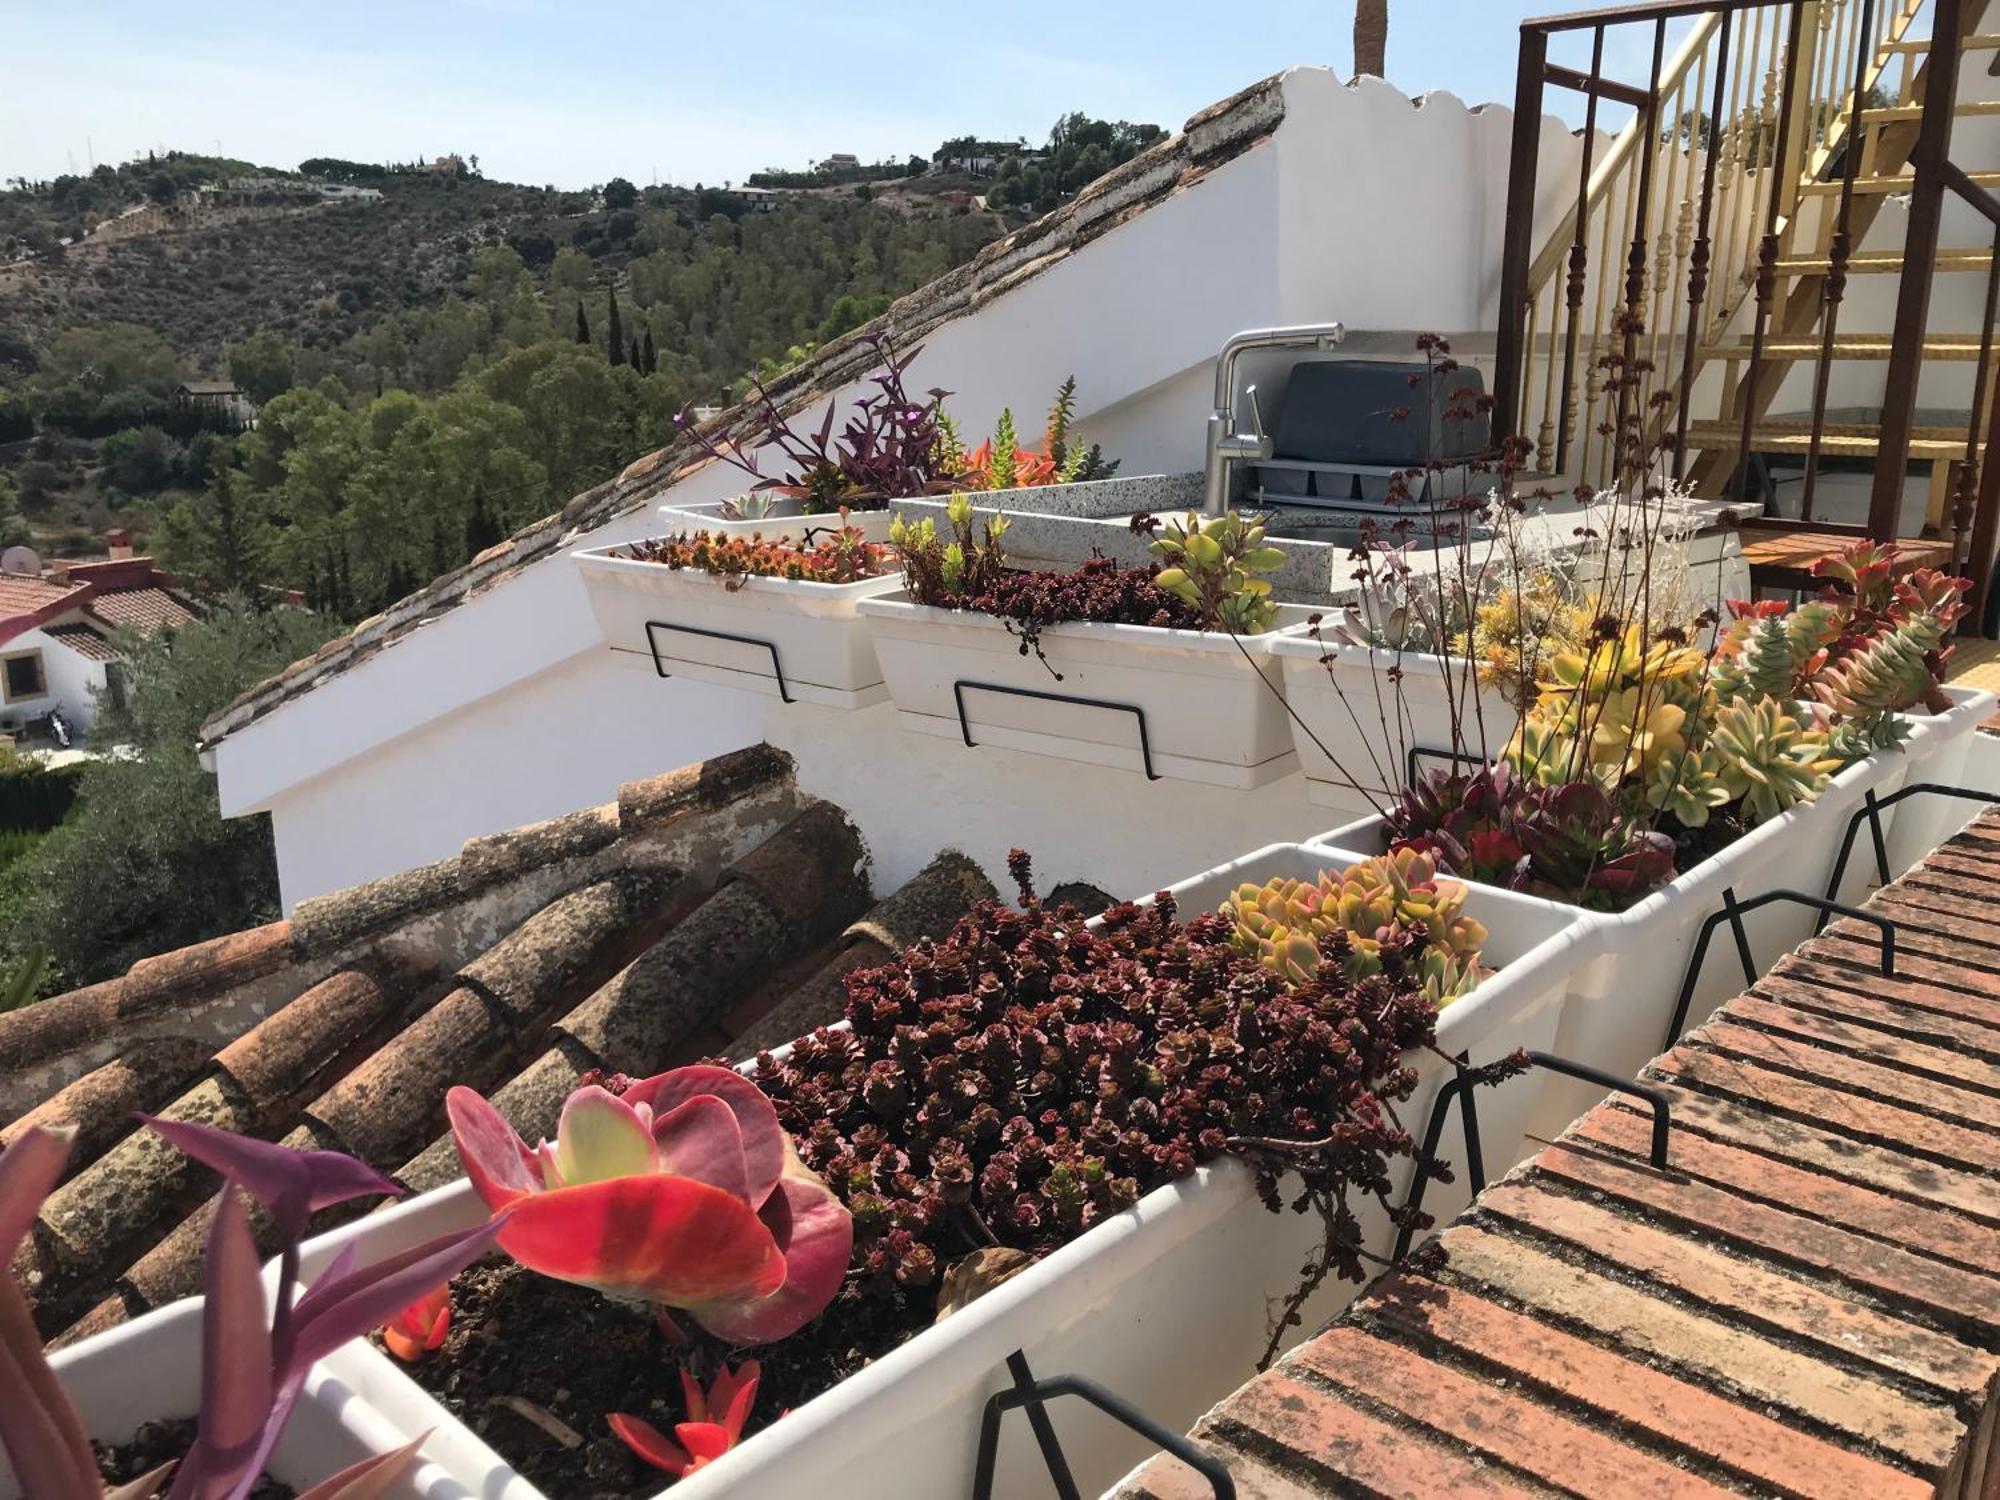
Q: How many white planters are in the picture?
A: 8